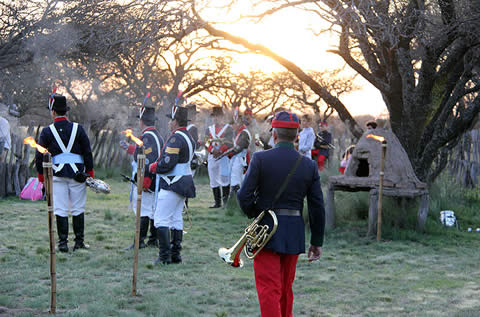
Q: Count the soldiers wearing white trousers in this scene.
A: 5